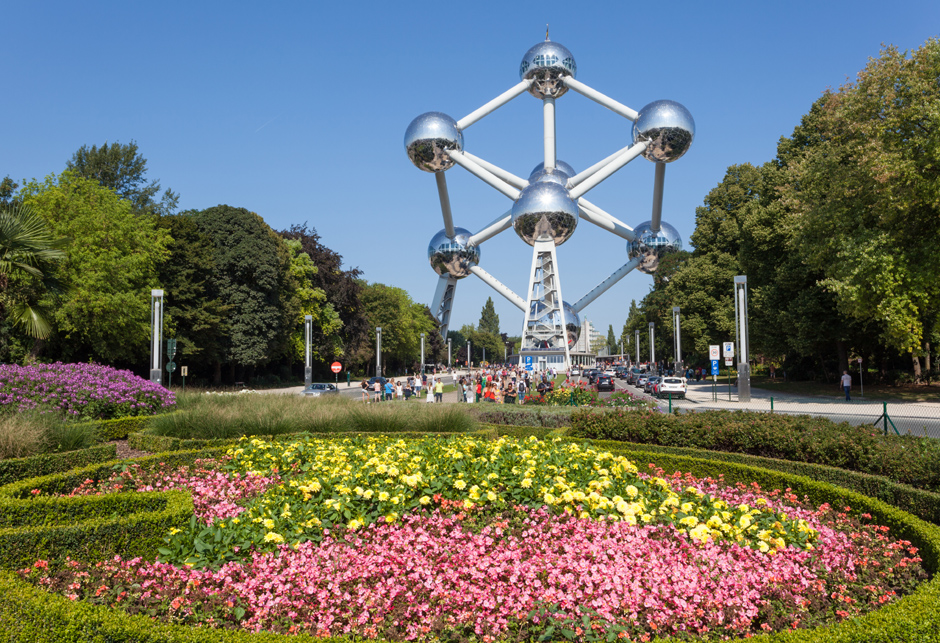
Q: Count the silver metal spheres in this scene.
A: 9